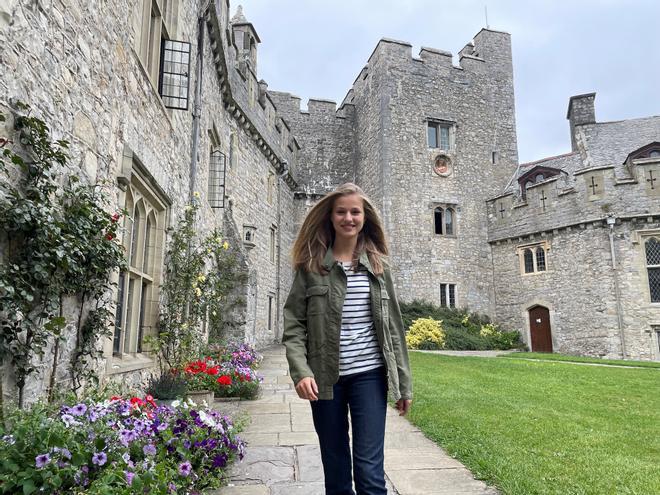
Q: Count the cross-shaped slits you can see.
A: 4